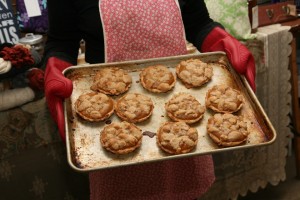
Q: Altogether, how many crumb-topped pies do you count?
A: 10